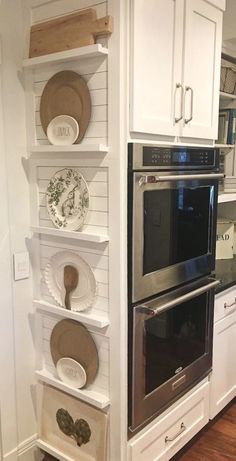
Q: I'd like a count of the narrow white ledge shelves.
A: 6